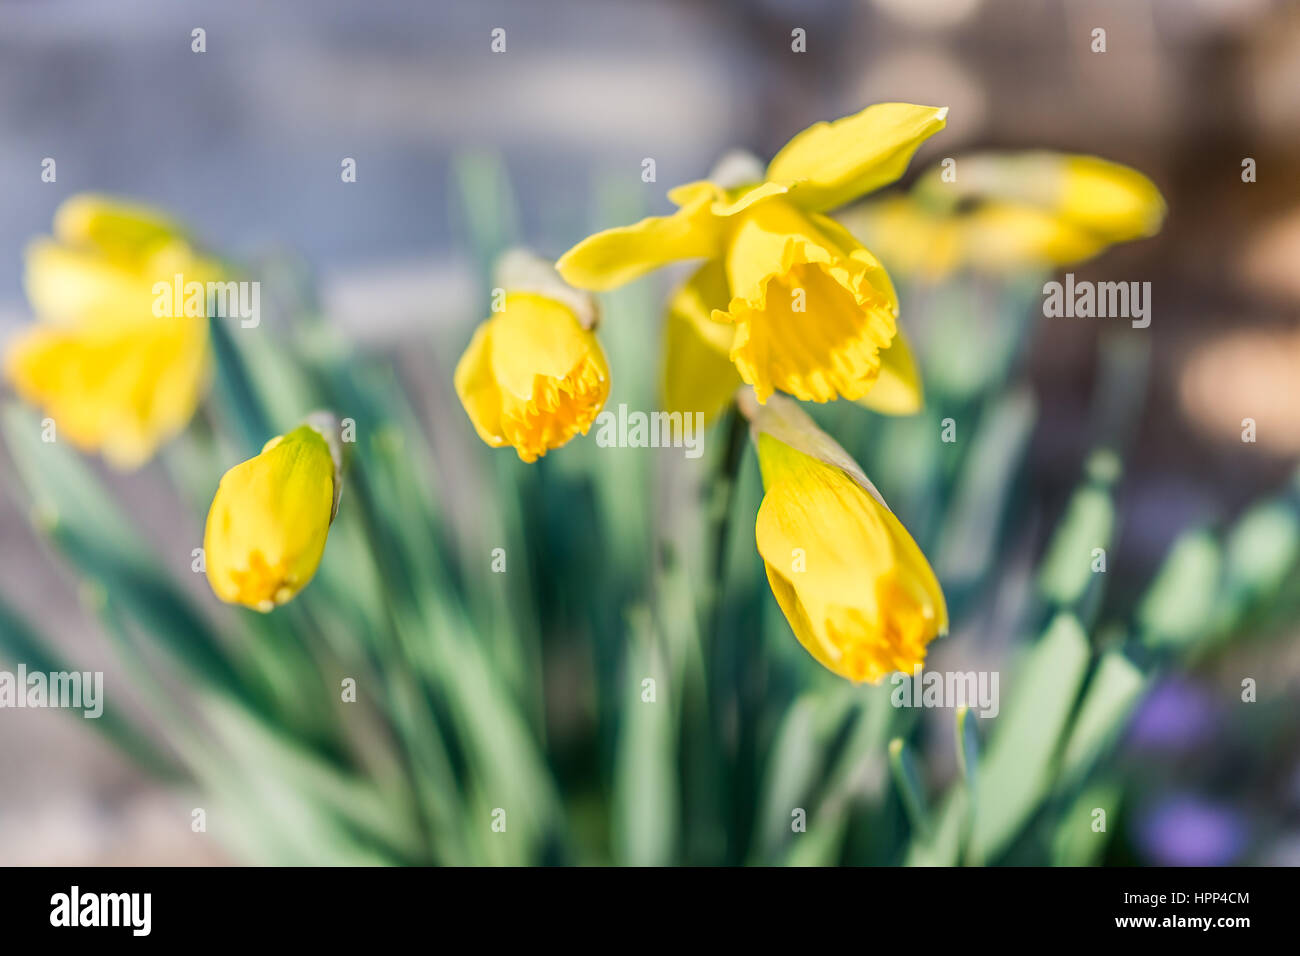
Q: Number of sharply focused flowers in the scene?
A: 4